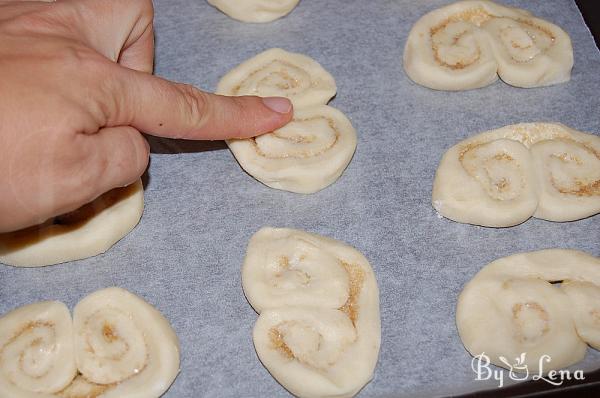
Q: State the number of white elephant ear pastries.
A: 8